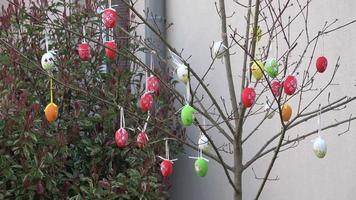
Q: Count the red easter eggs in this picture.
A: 12